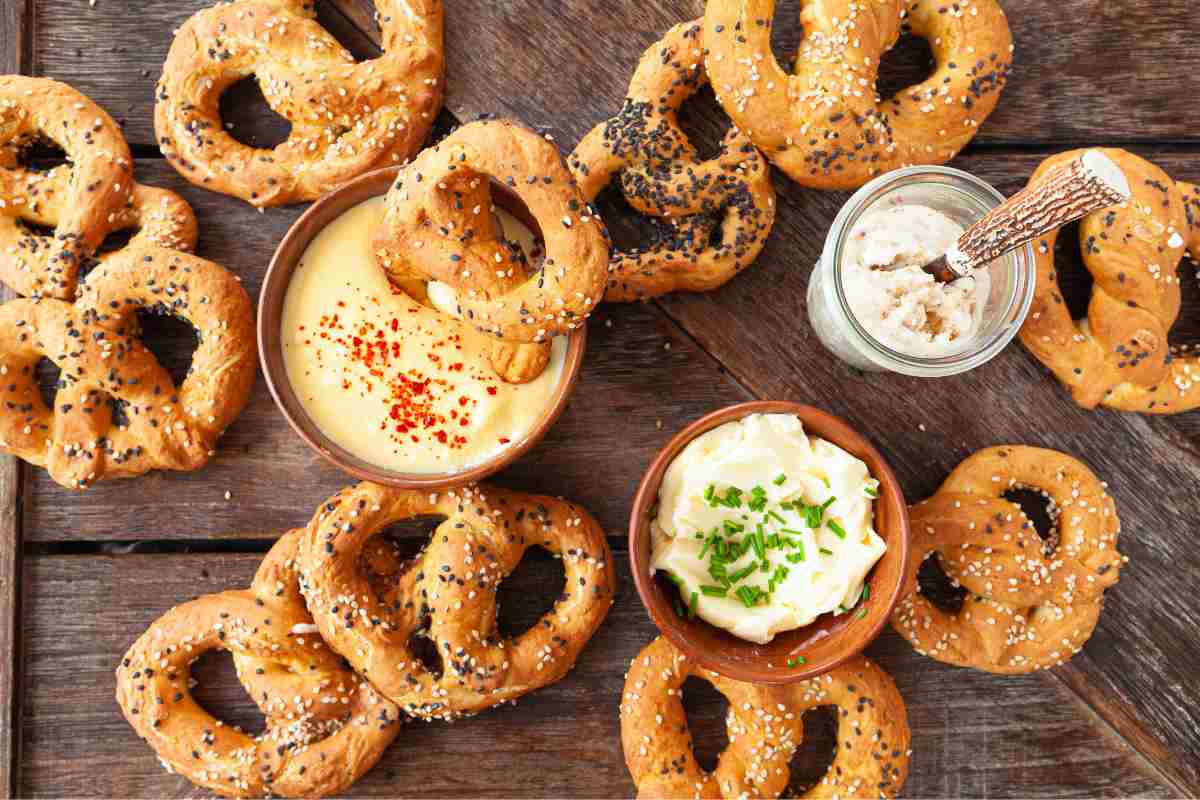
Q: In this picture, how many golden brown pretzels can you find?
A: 11